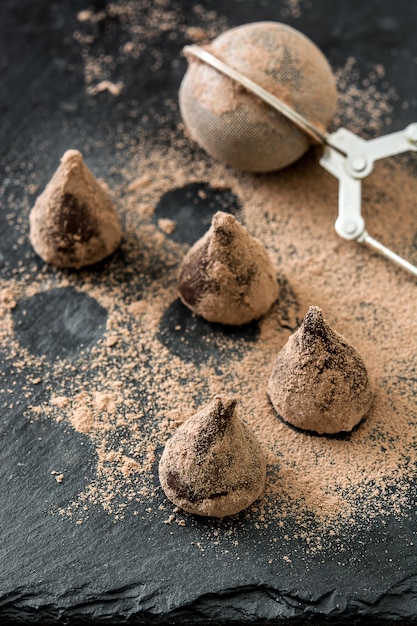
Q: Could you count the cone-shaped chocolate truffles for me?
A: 4